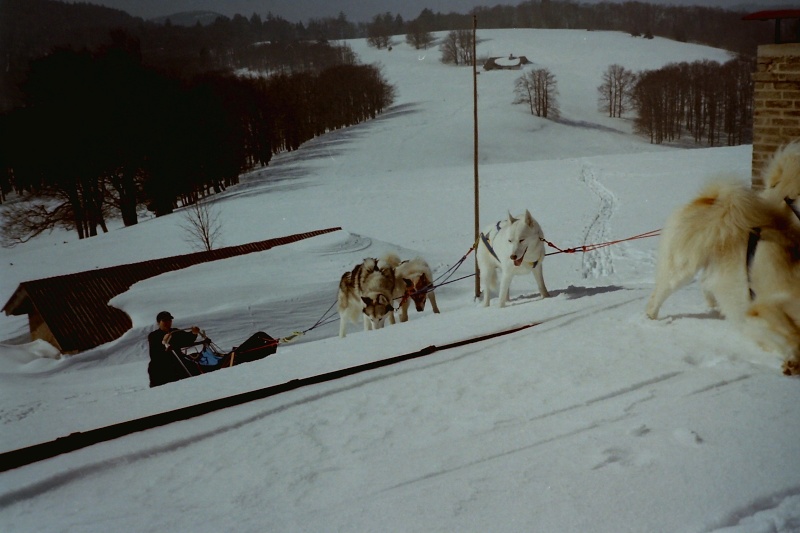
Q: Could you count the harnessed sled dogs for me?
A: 5